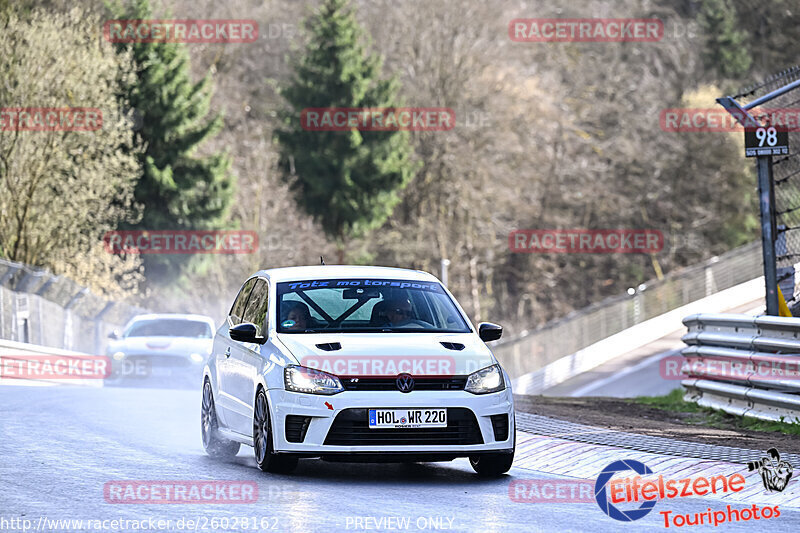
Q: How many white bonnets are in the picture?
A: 2